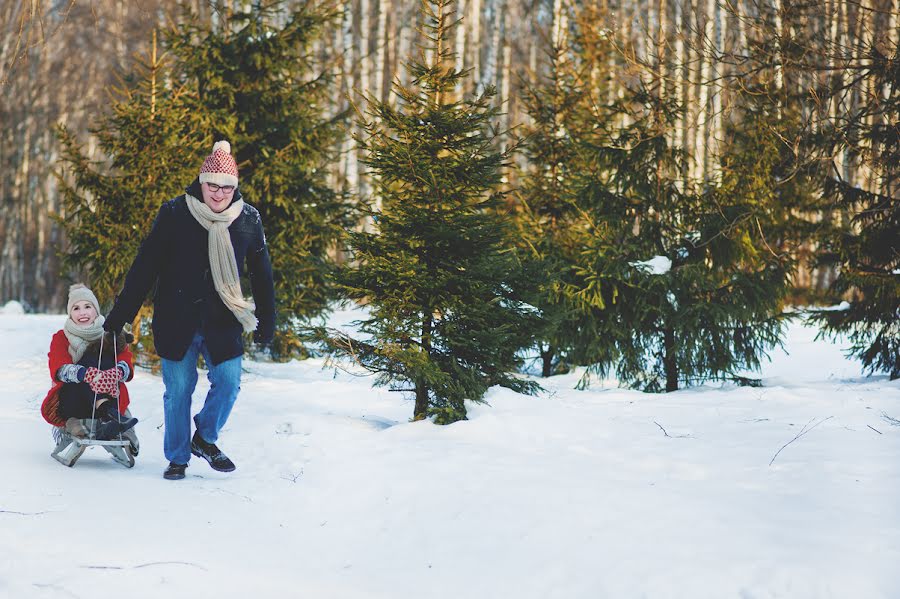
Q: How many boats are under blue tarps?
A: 0